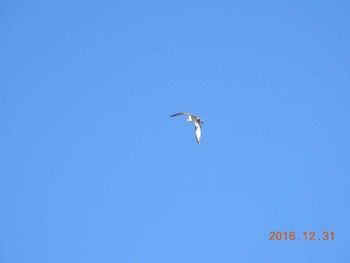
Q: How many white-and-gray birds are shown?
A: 1